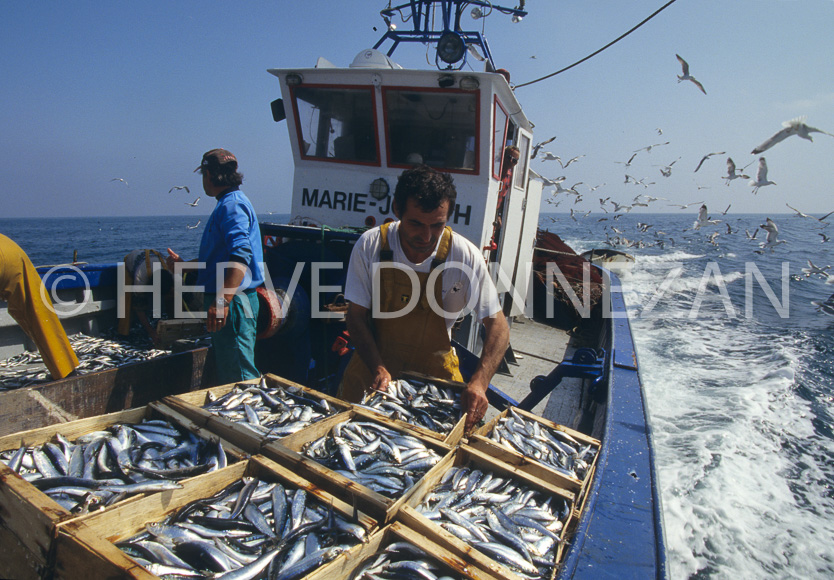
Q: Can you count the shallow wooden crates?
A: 8